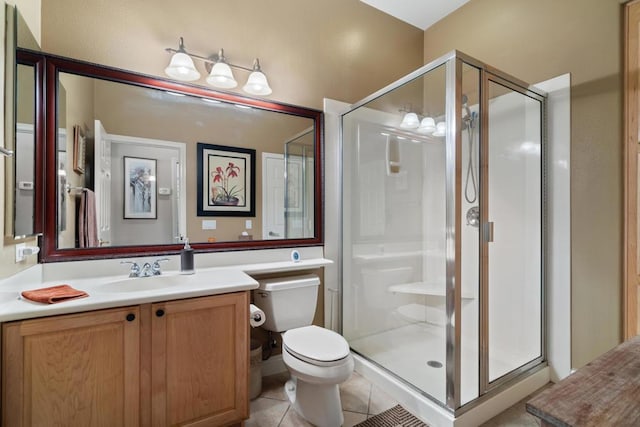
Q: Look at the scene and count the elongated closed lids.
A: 1